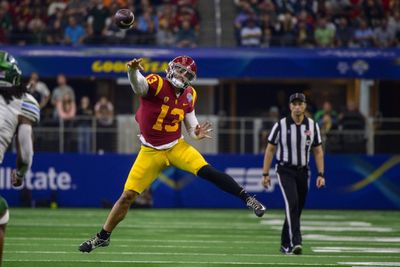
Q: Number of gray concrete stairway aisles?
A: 1